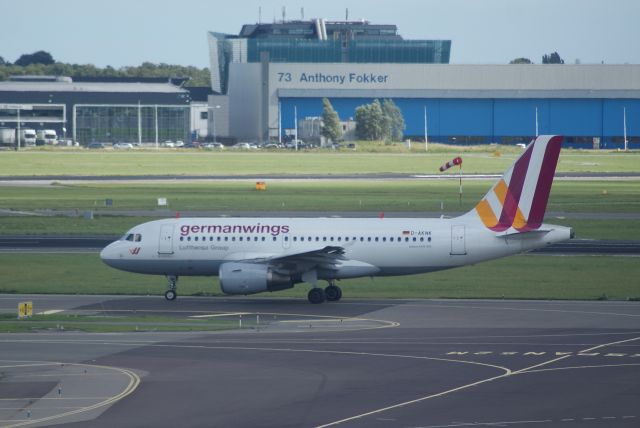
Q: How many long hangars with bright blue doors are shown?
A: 1